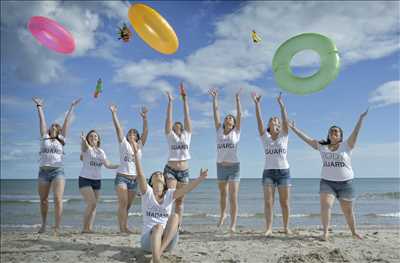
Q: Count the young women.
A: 8